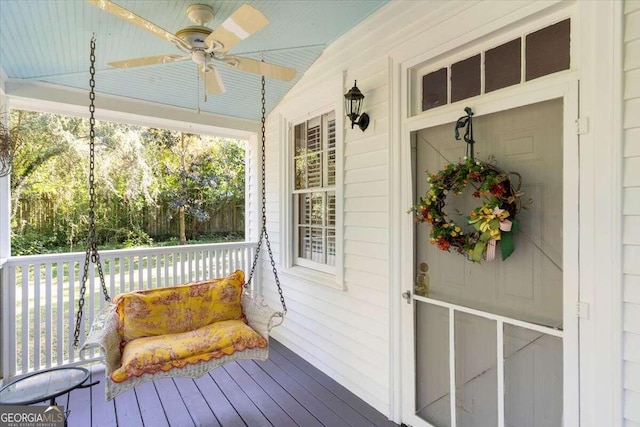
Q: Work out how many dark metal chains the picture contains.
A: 2